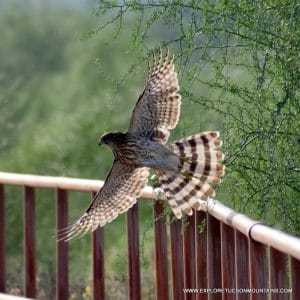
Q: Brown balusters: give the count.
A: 15